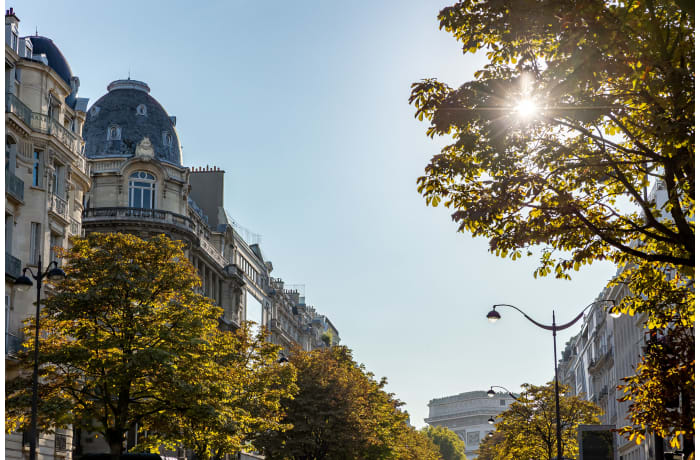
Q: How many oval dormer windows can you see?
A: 4